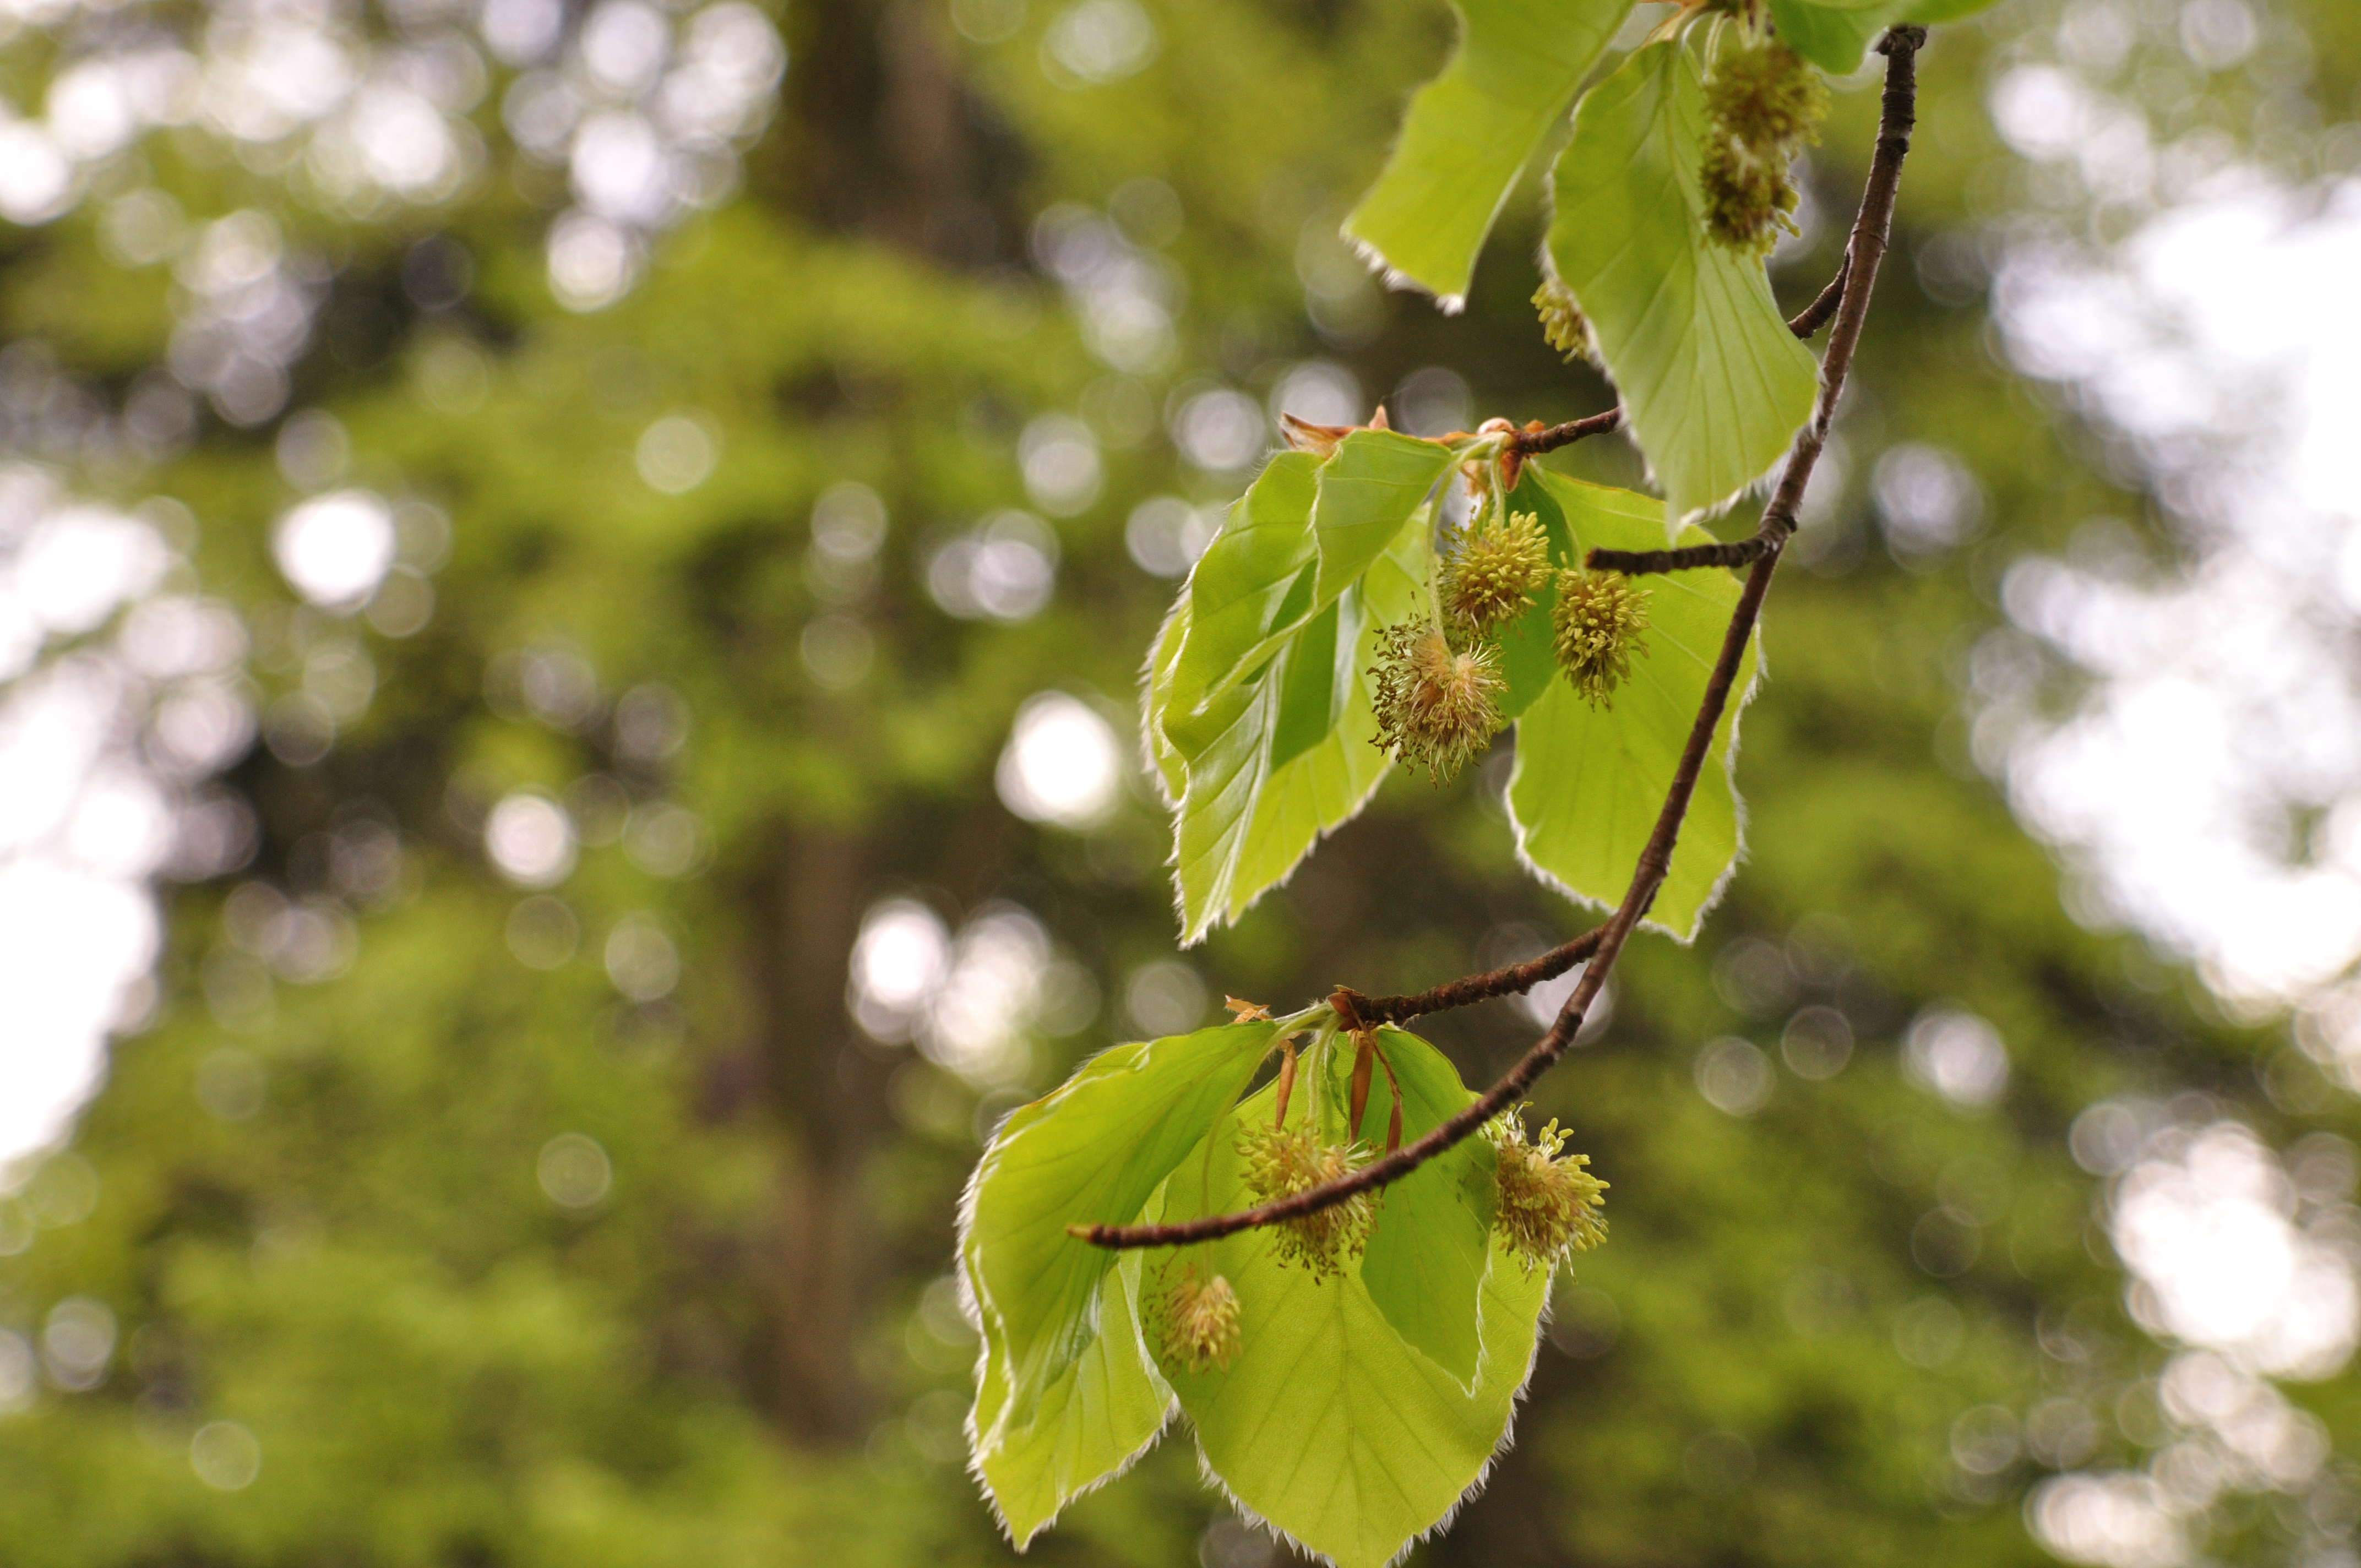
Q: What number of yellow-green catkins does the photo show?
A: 9